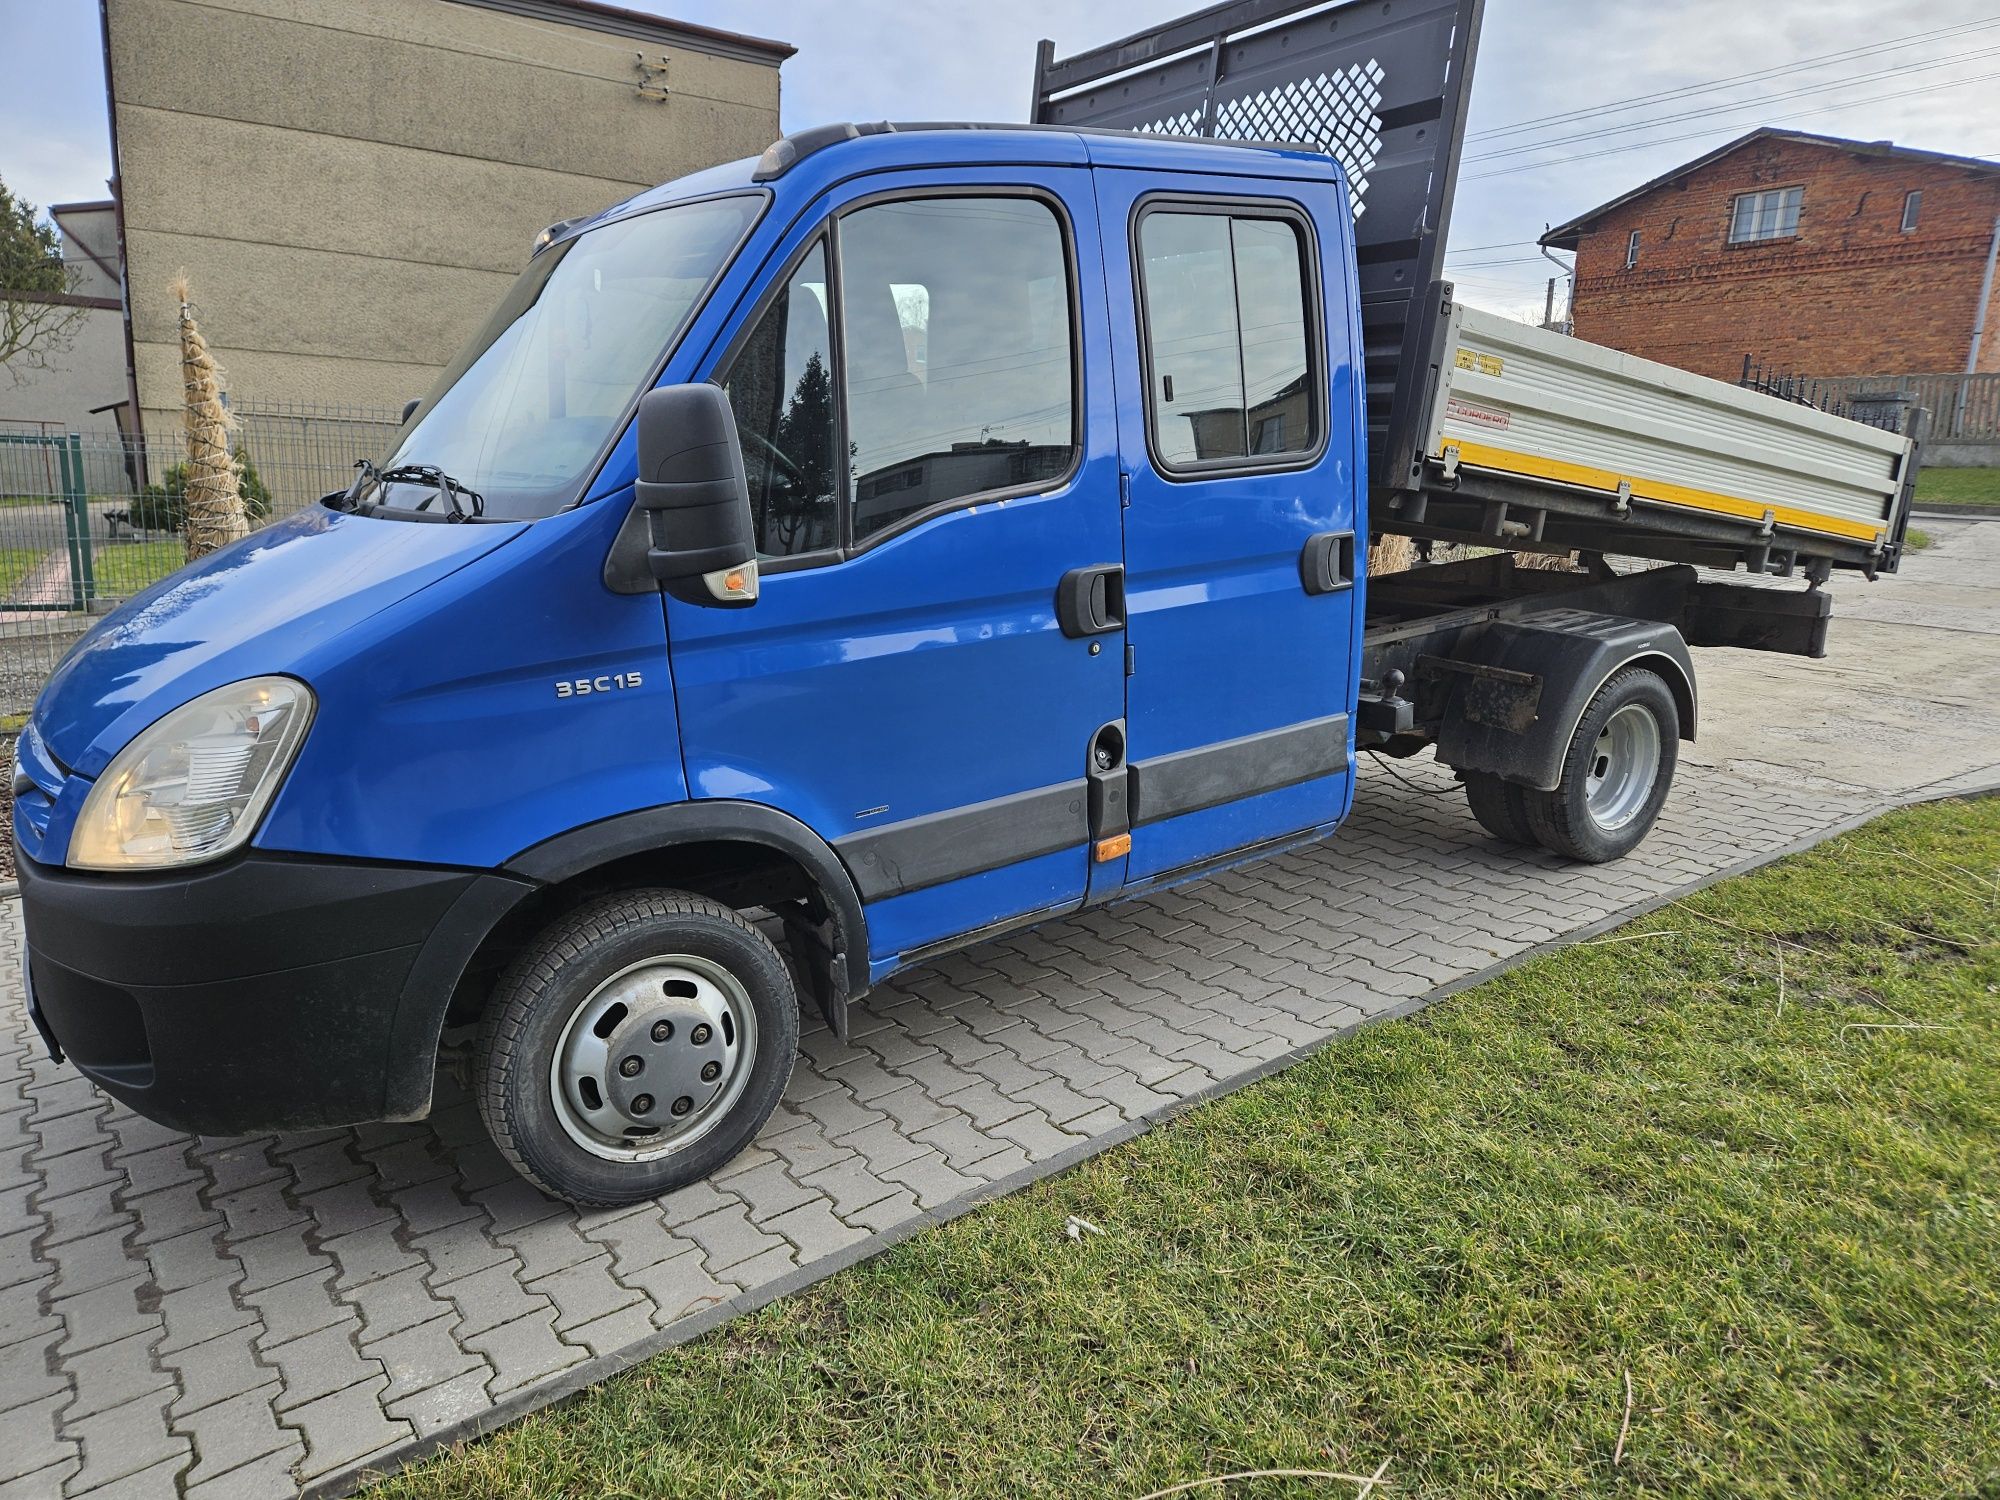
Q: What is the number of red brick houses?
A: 1